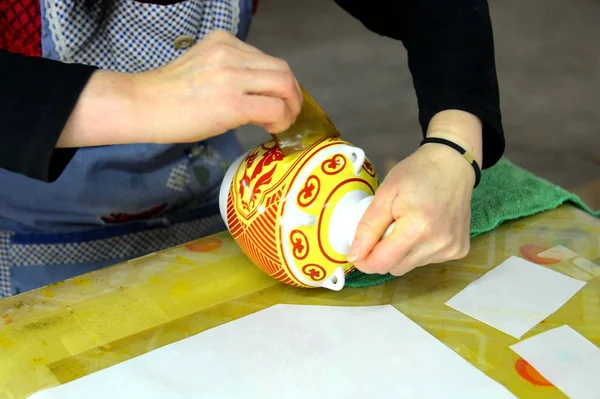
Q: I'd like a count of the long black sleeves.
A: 2